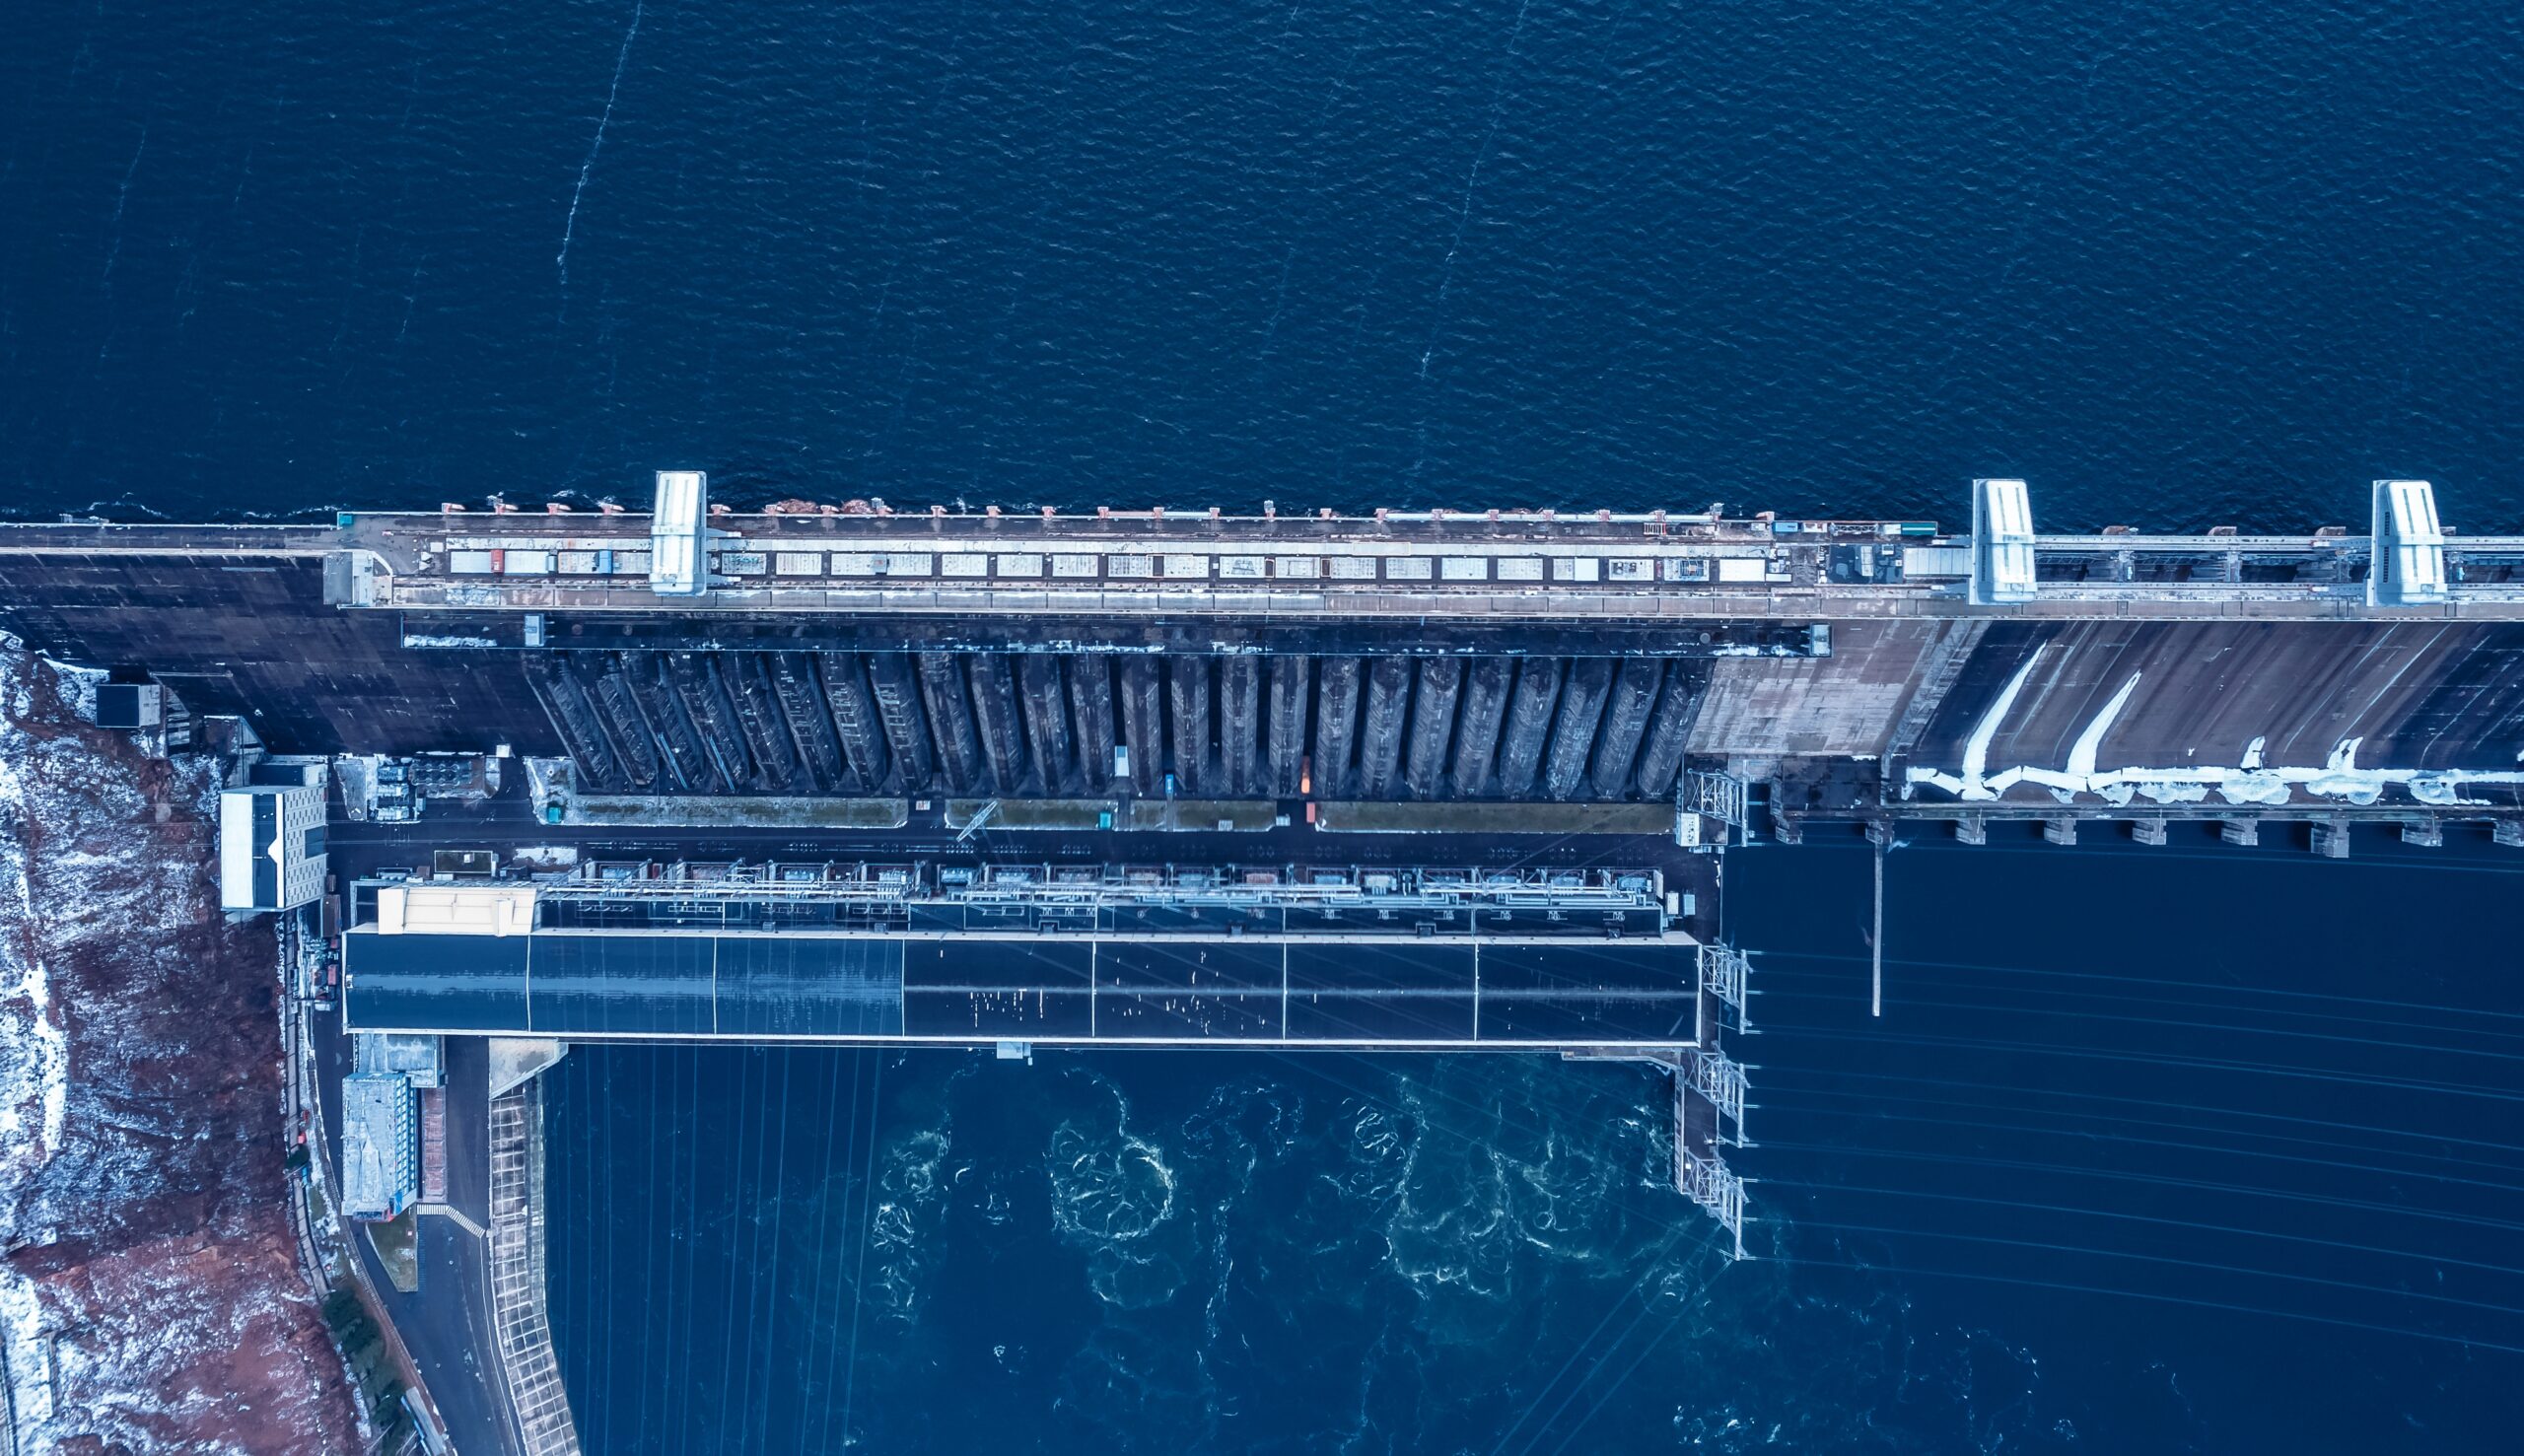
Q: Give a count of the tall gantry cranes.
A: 3